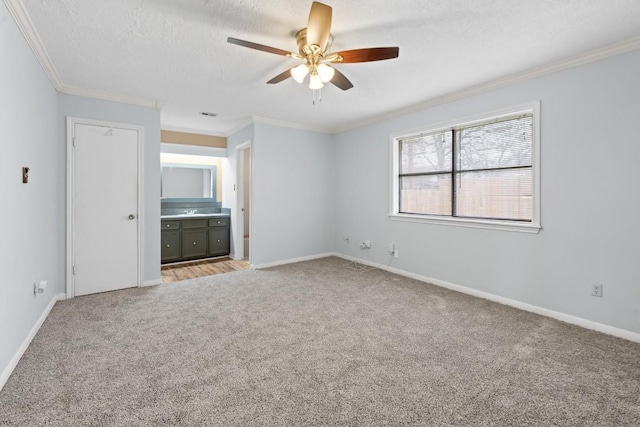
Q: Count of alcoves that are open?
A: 1